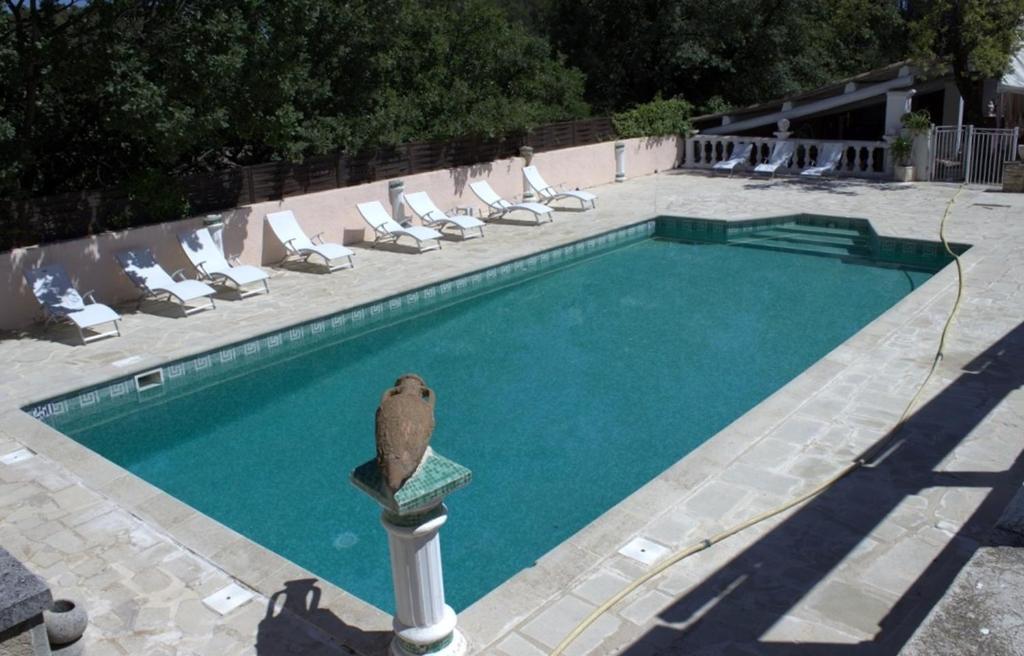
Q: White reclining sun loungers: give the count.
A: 11